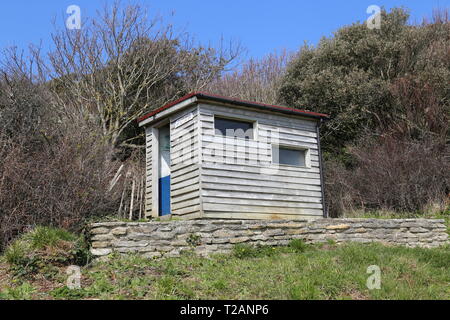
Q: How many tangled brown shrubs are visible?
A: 2